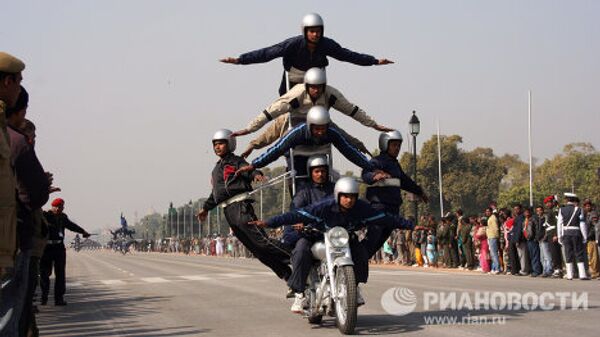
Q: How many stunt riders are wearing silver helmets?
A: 7